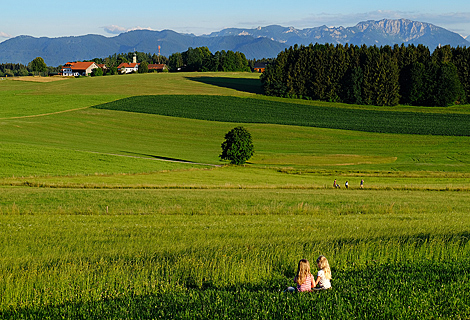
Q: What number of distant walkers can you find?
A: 3